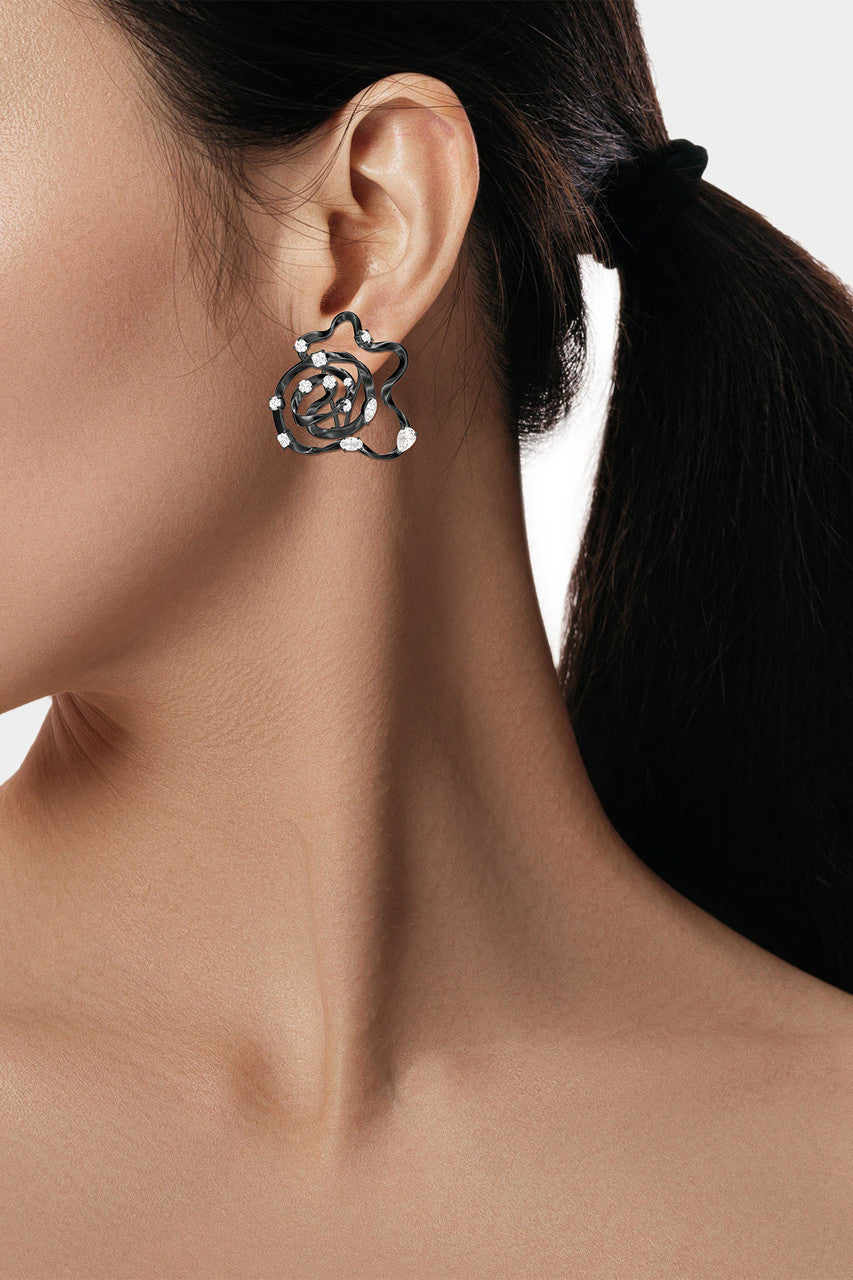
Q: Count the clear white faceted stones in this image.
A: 12